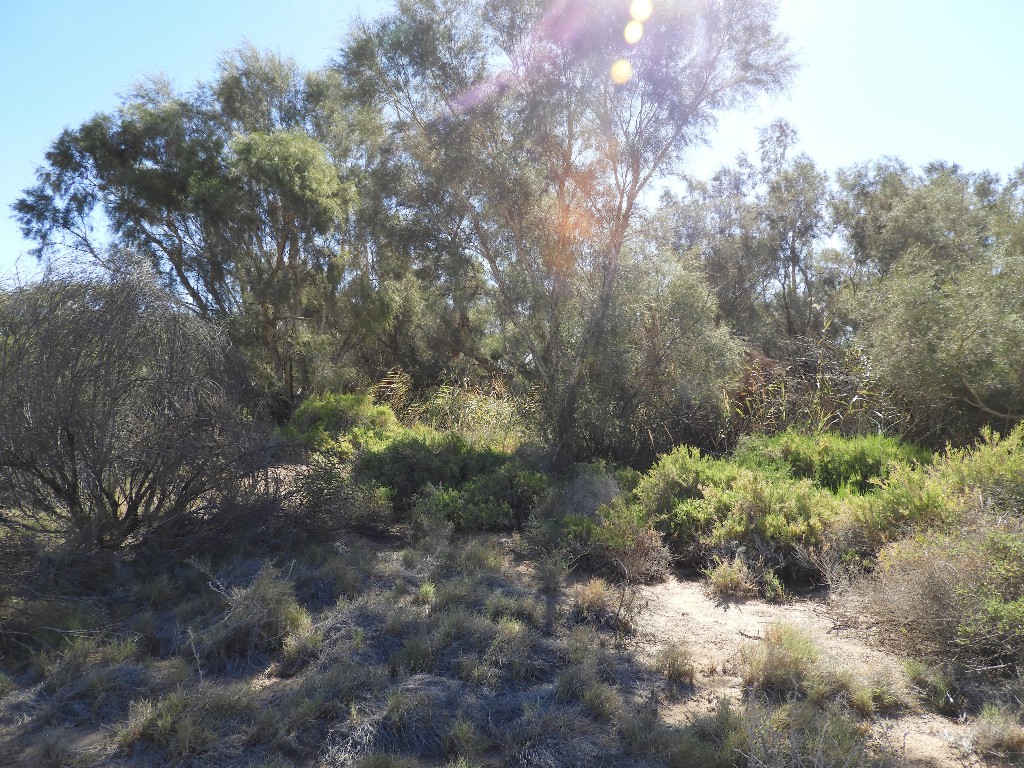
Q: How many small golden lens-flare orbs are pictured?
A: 3